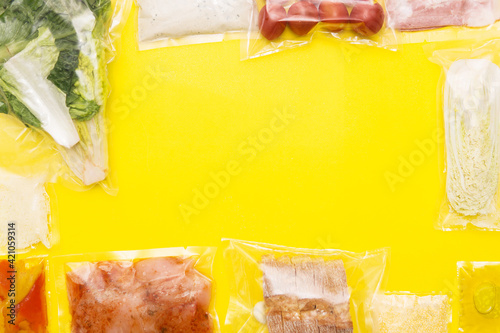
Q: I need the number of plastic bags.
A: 11